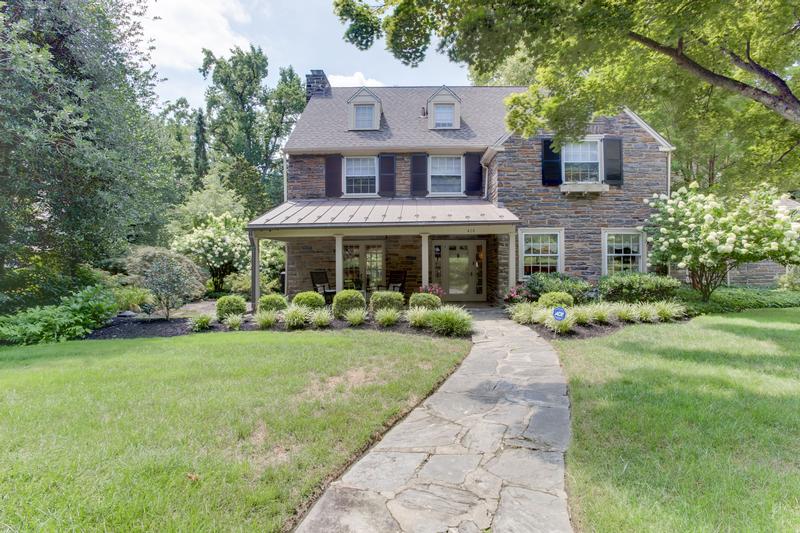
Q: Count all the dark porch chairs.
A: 2